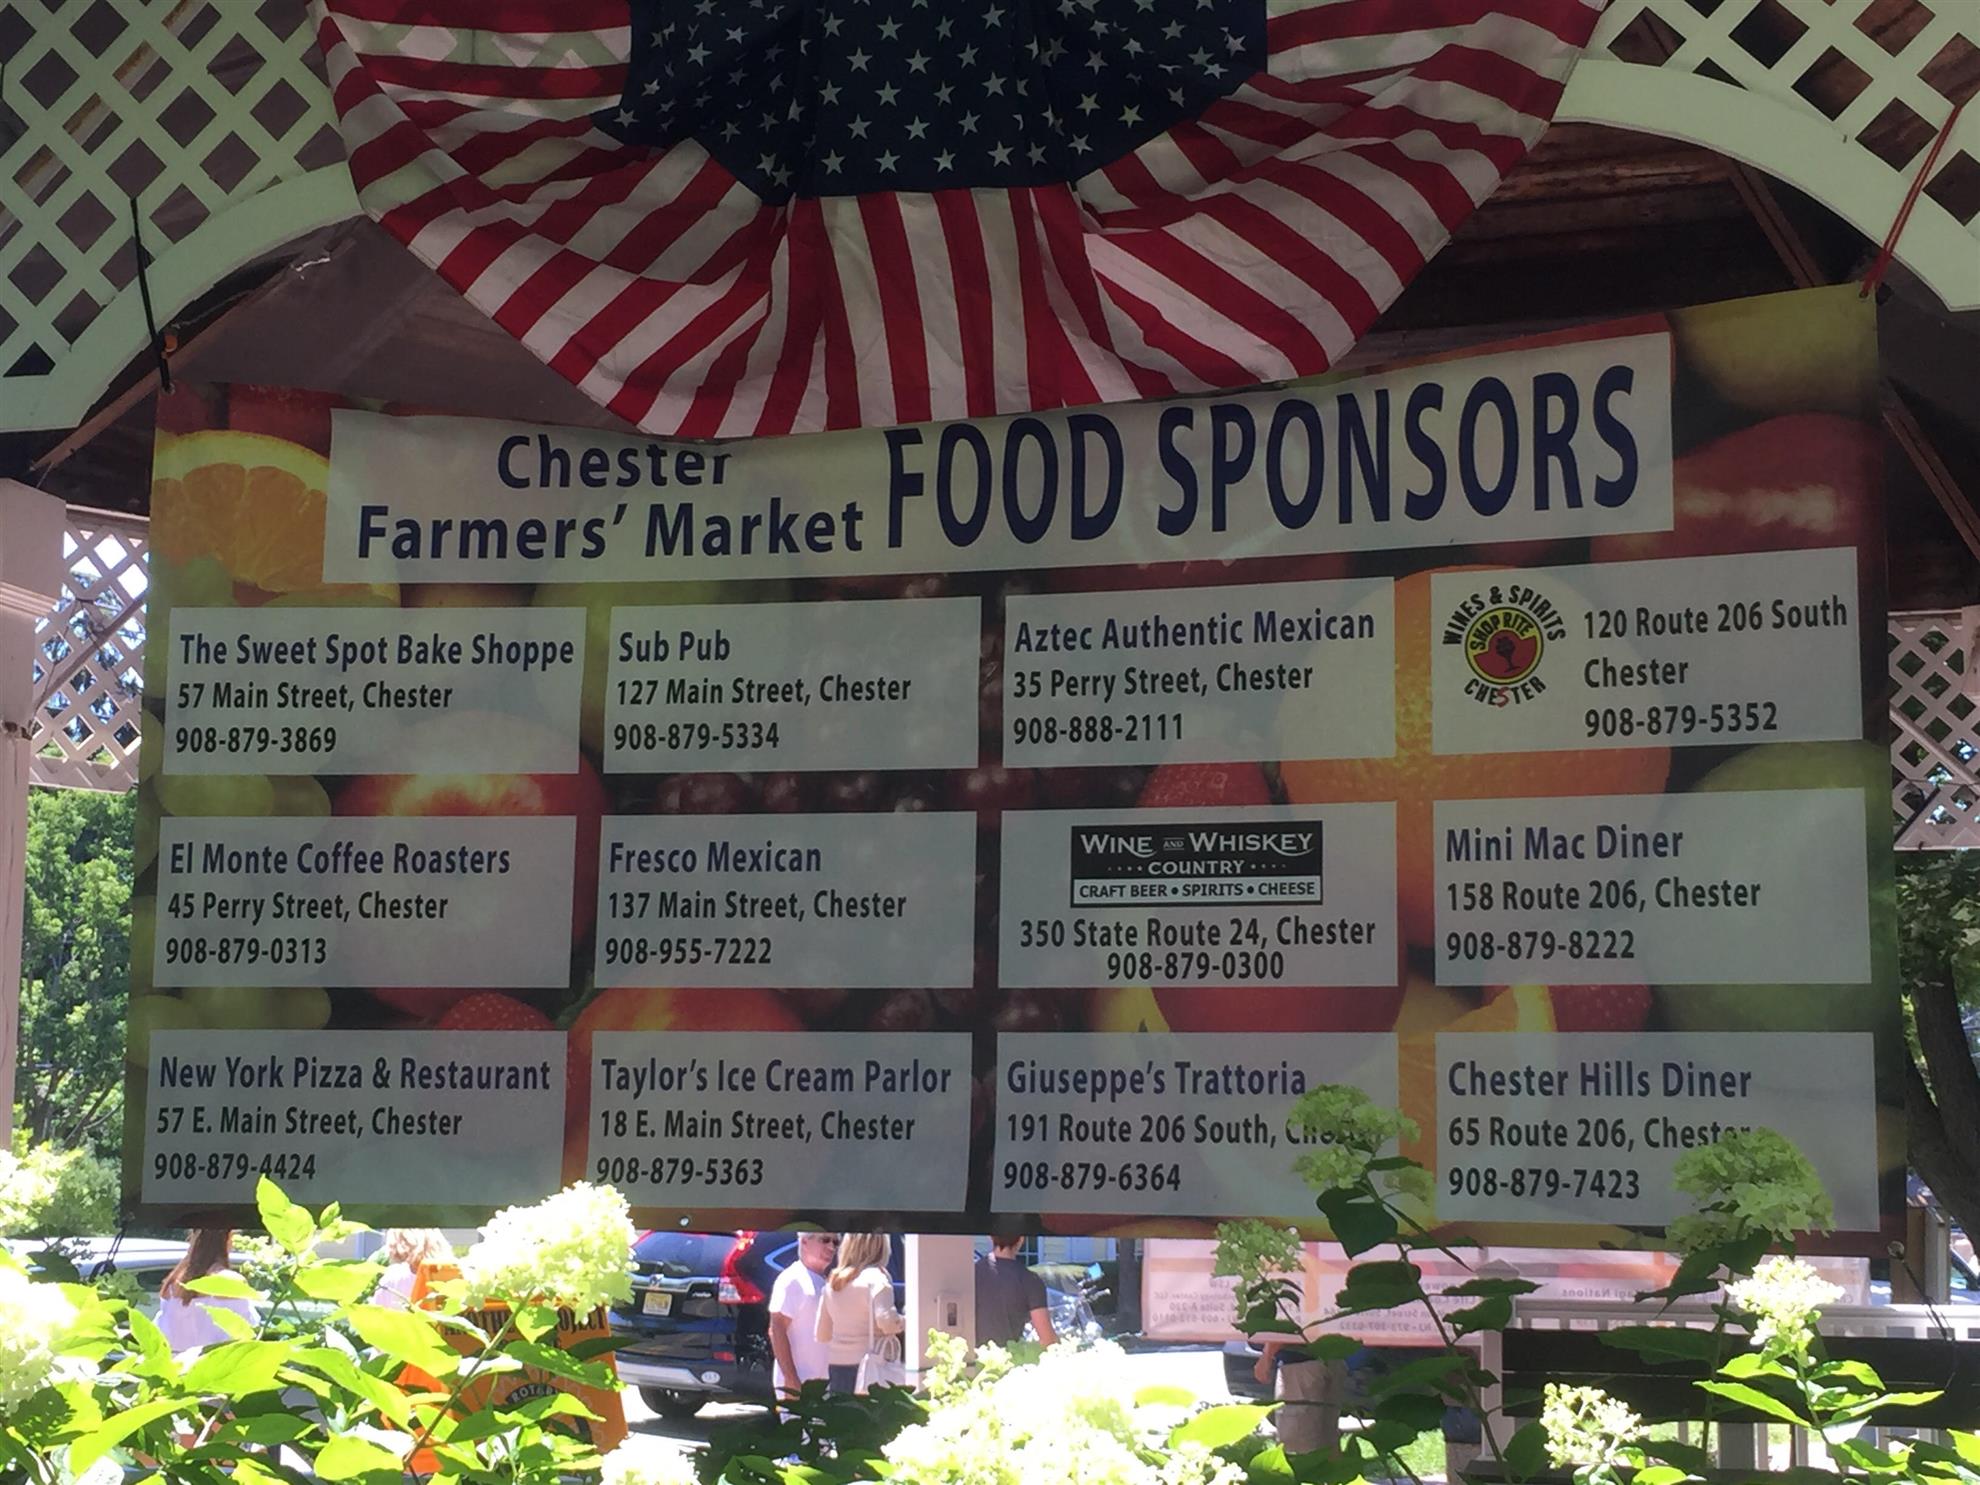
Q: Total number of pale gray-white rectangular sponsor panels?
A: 12